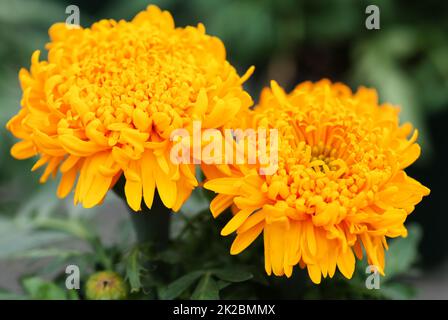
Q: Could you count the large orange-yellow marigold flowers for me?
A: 2